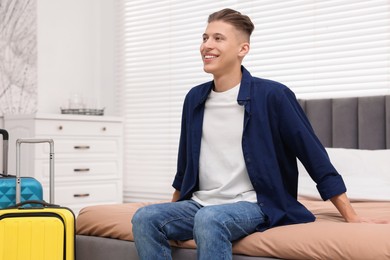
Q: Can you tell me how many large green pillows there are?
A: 0